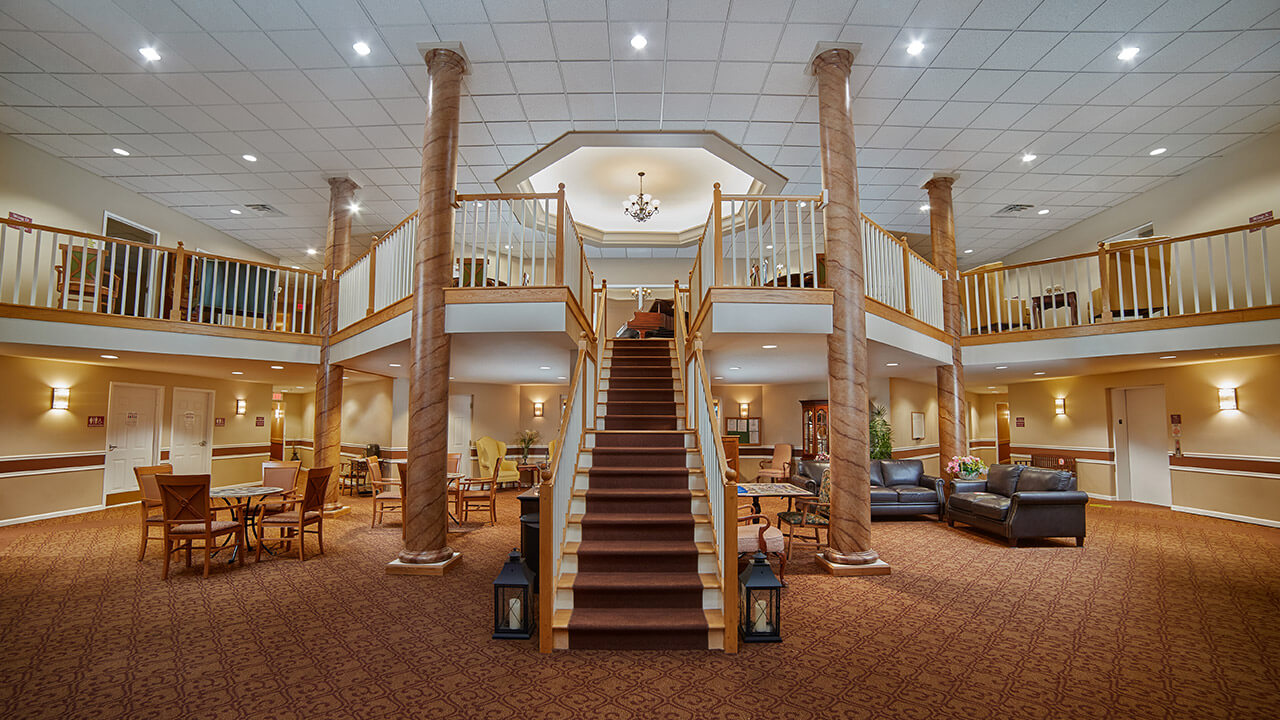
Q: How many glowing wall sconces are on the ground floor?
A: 6